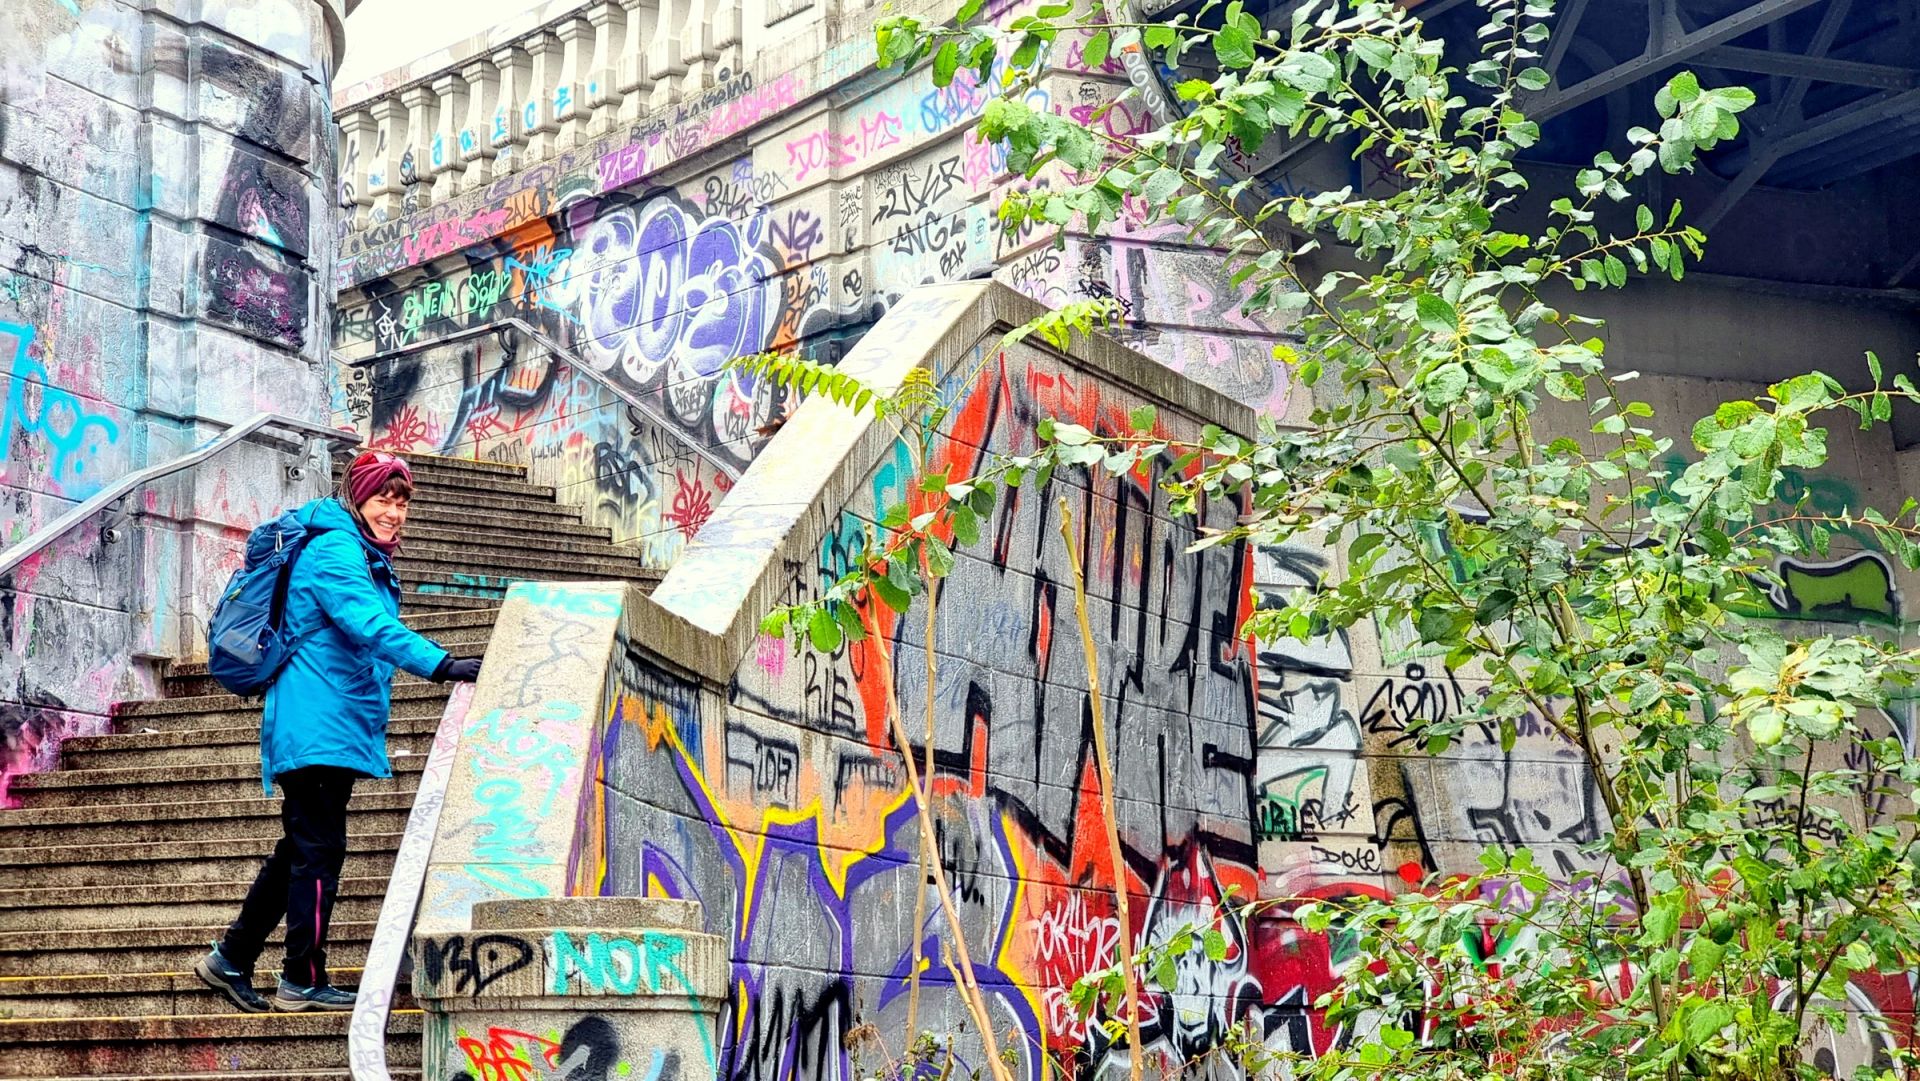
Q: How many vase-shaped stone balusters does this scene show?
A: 13